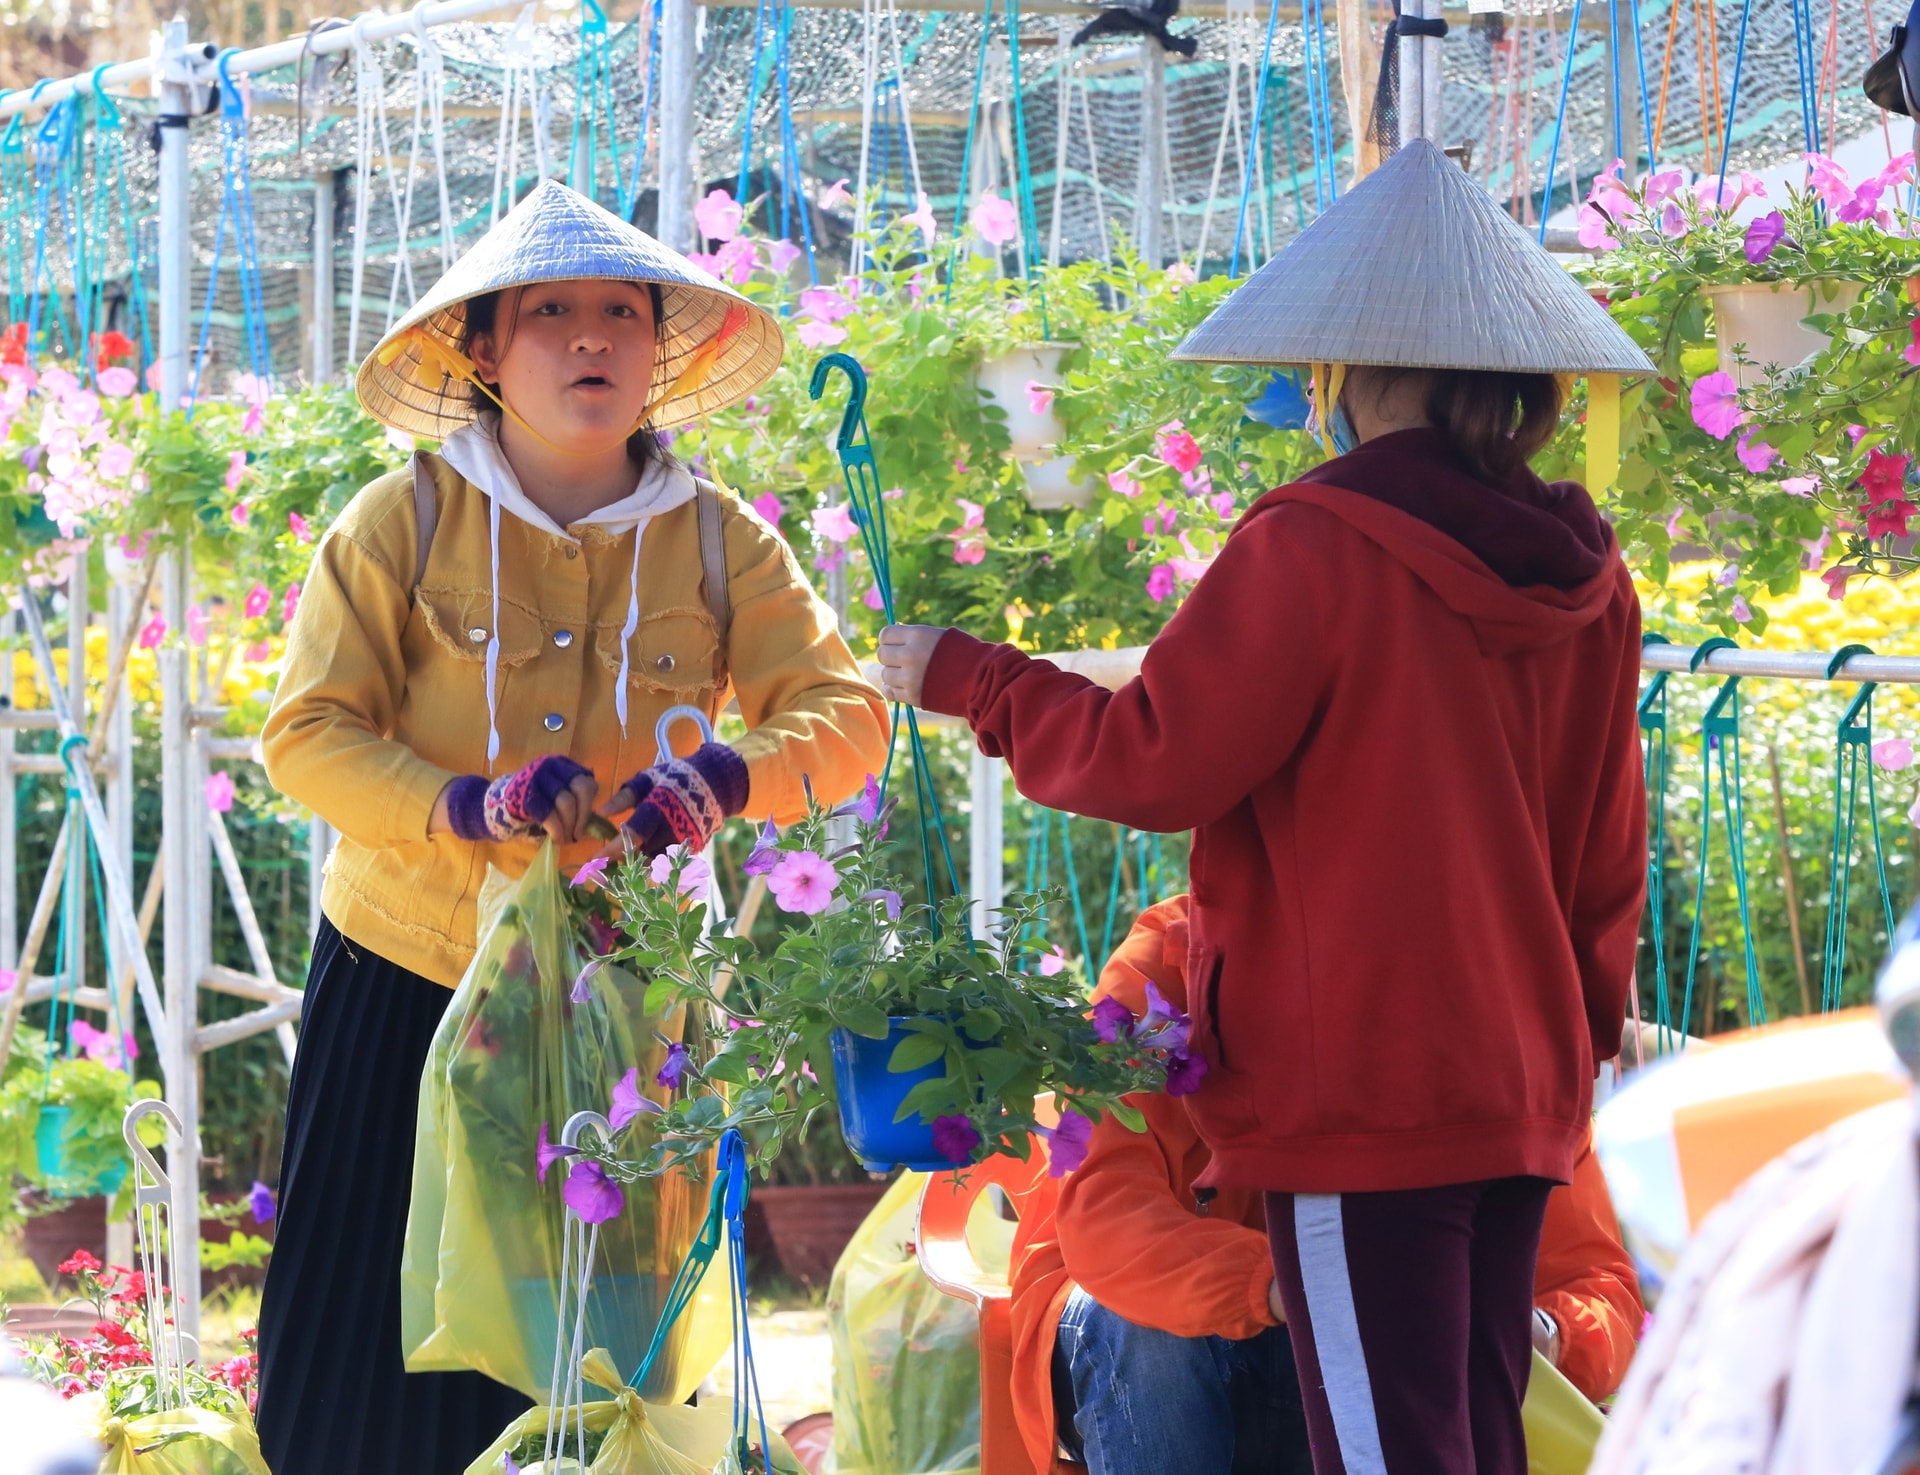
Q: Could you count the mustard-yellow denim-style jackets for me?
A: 1